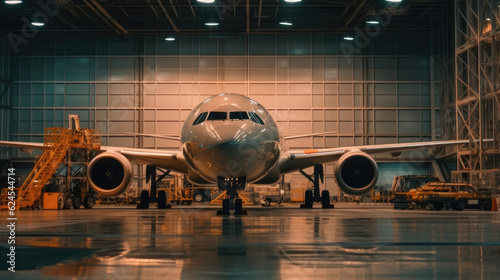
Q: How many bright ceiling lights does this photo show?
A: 10